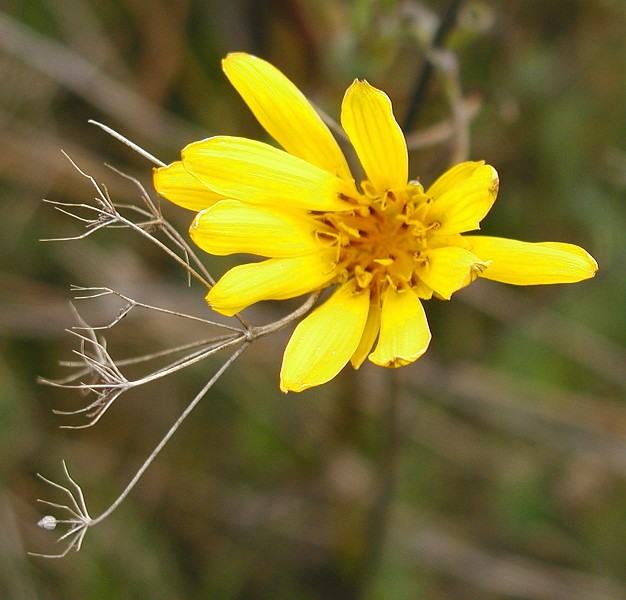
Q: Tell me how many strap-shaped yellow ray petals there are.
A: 12